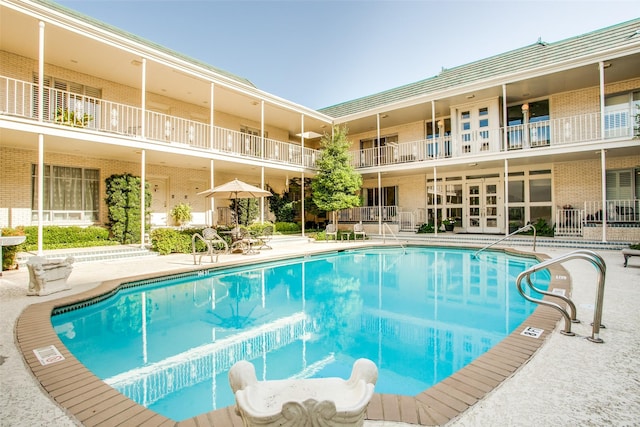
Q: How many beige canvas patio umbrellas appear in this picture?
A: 1